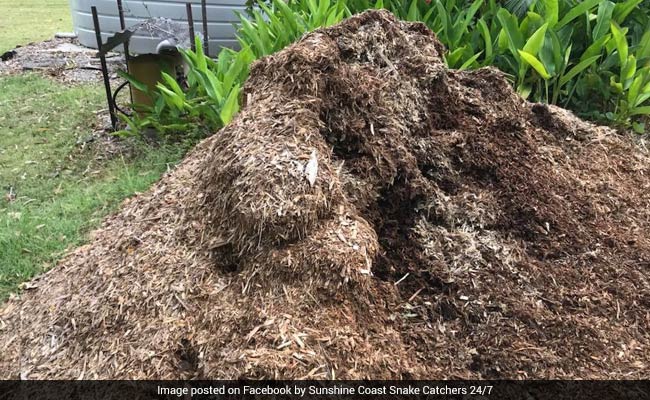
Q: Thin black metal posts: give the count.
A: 4